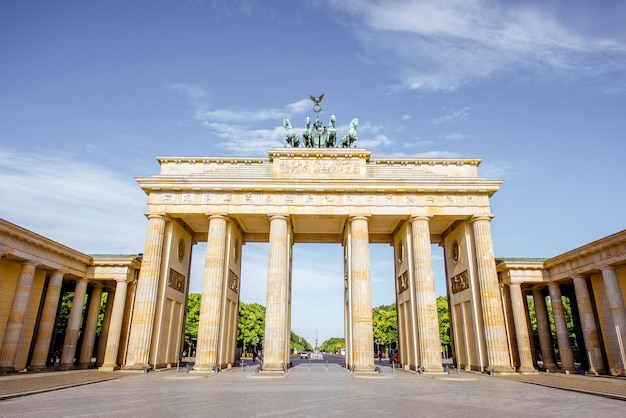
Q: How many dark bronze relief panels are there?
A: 4